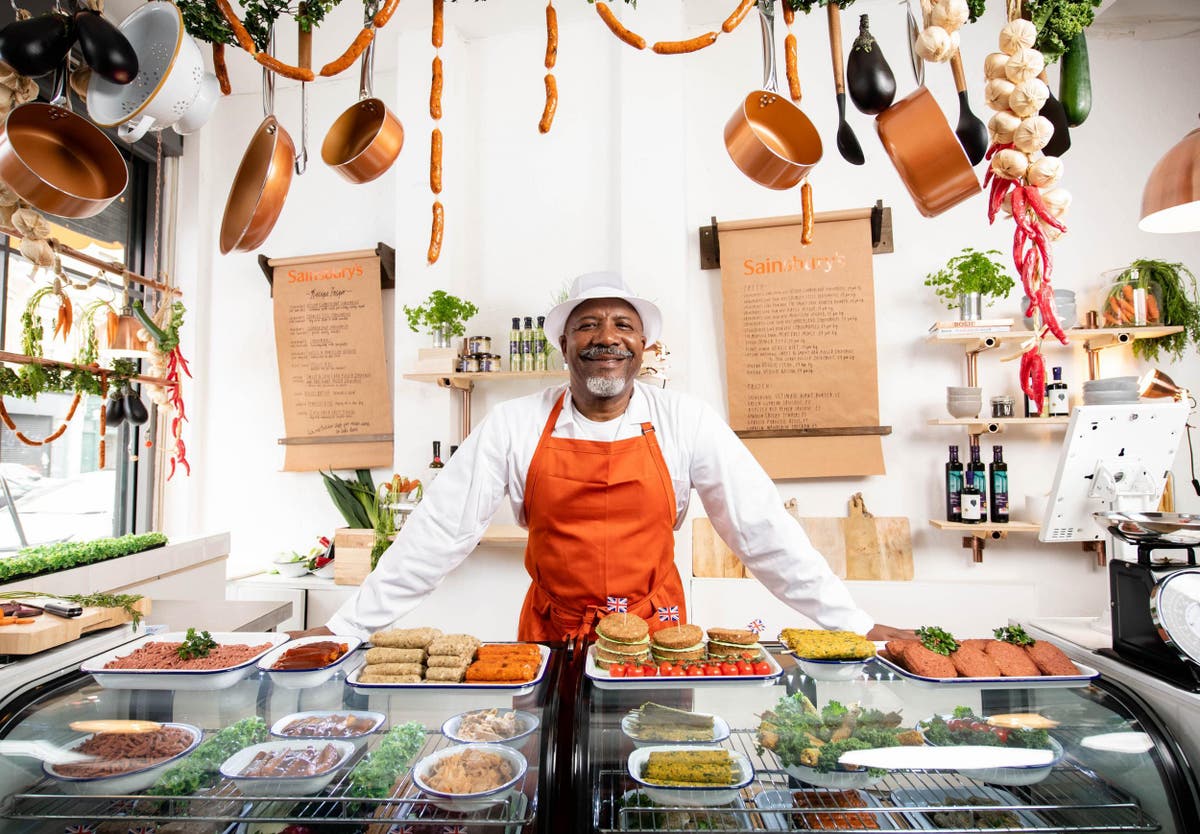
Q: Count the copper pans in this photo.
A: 5